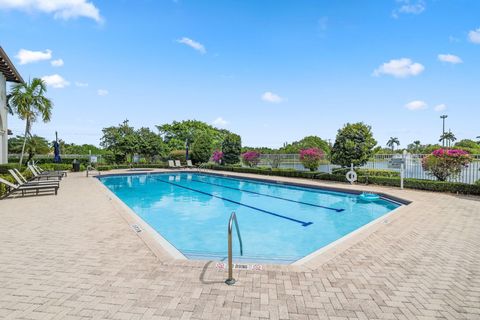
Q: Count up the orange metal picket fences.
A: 0